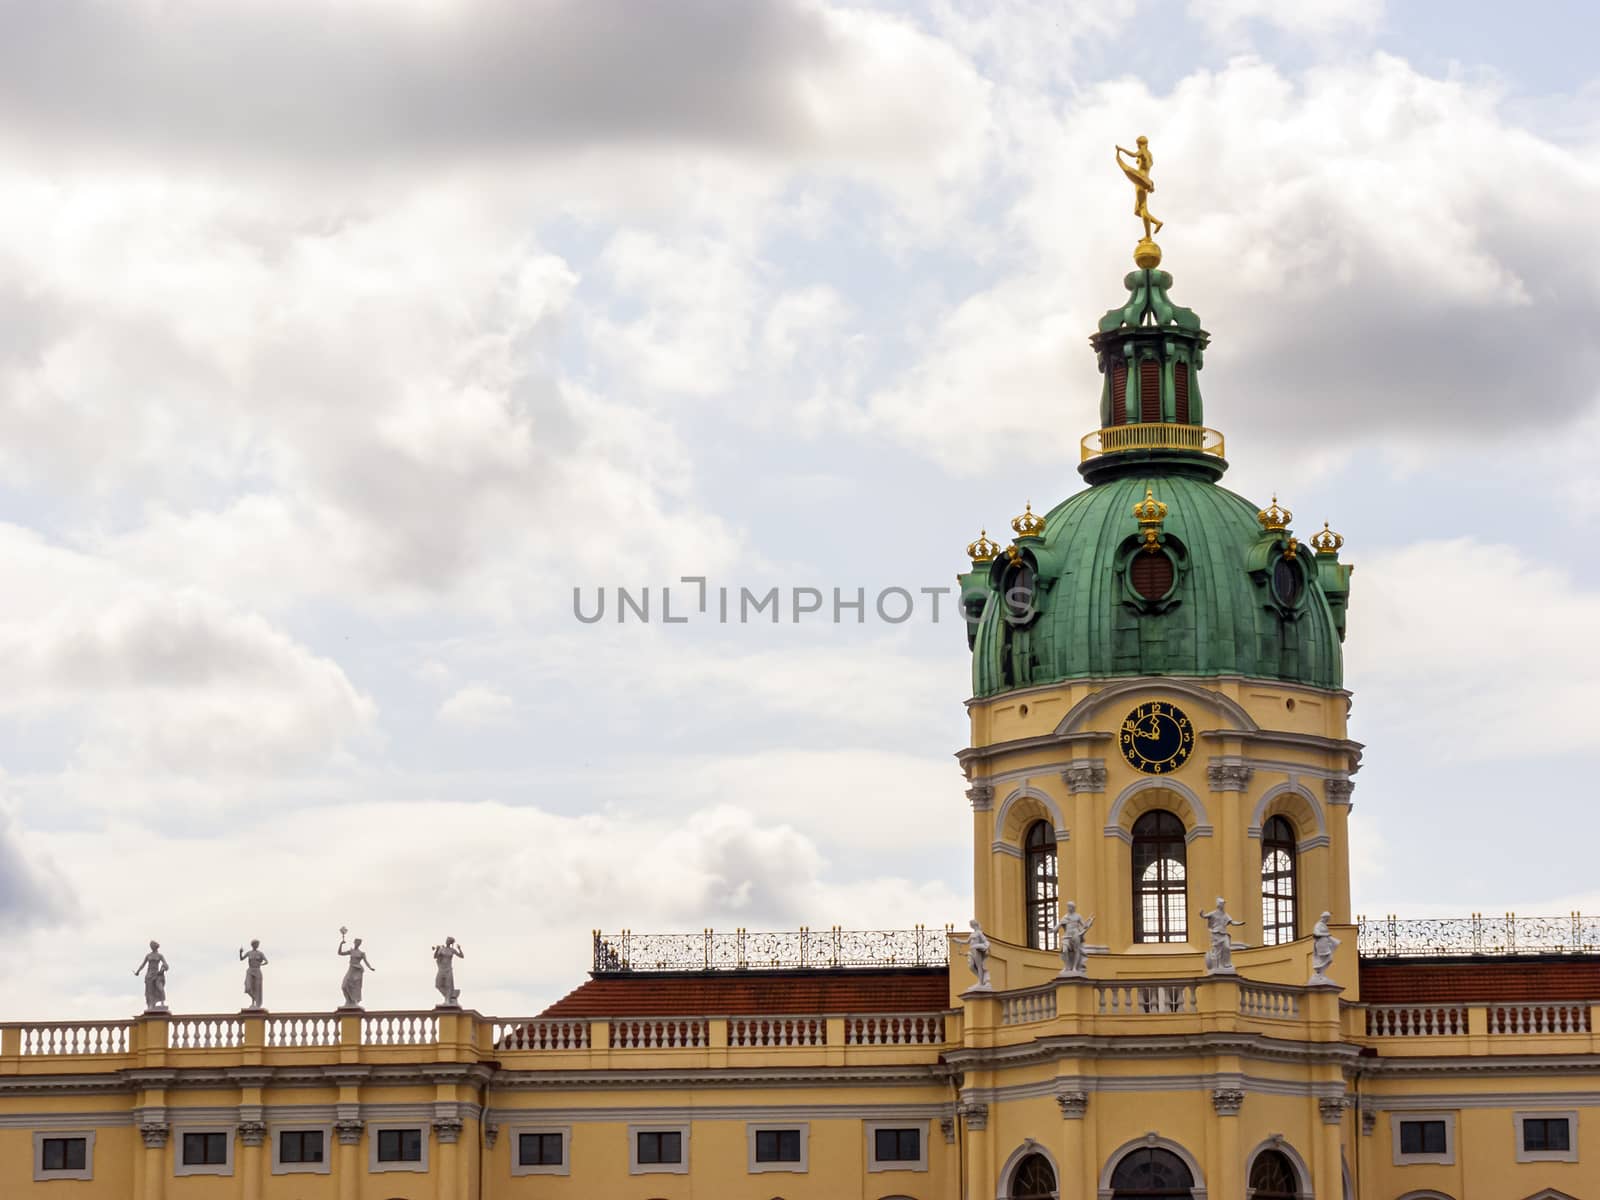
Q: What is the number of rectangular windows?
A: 10